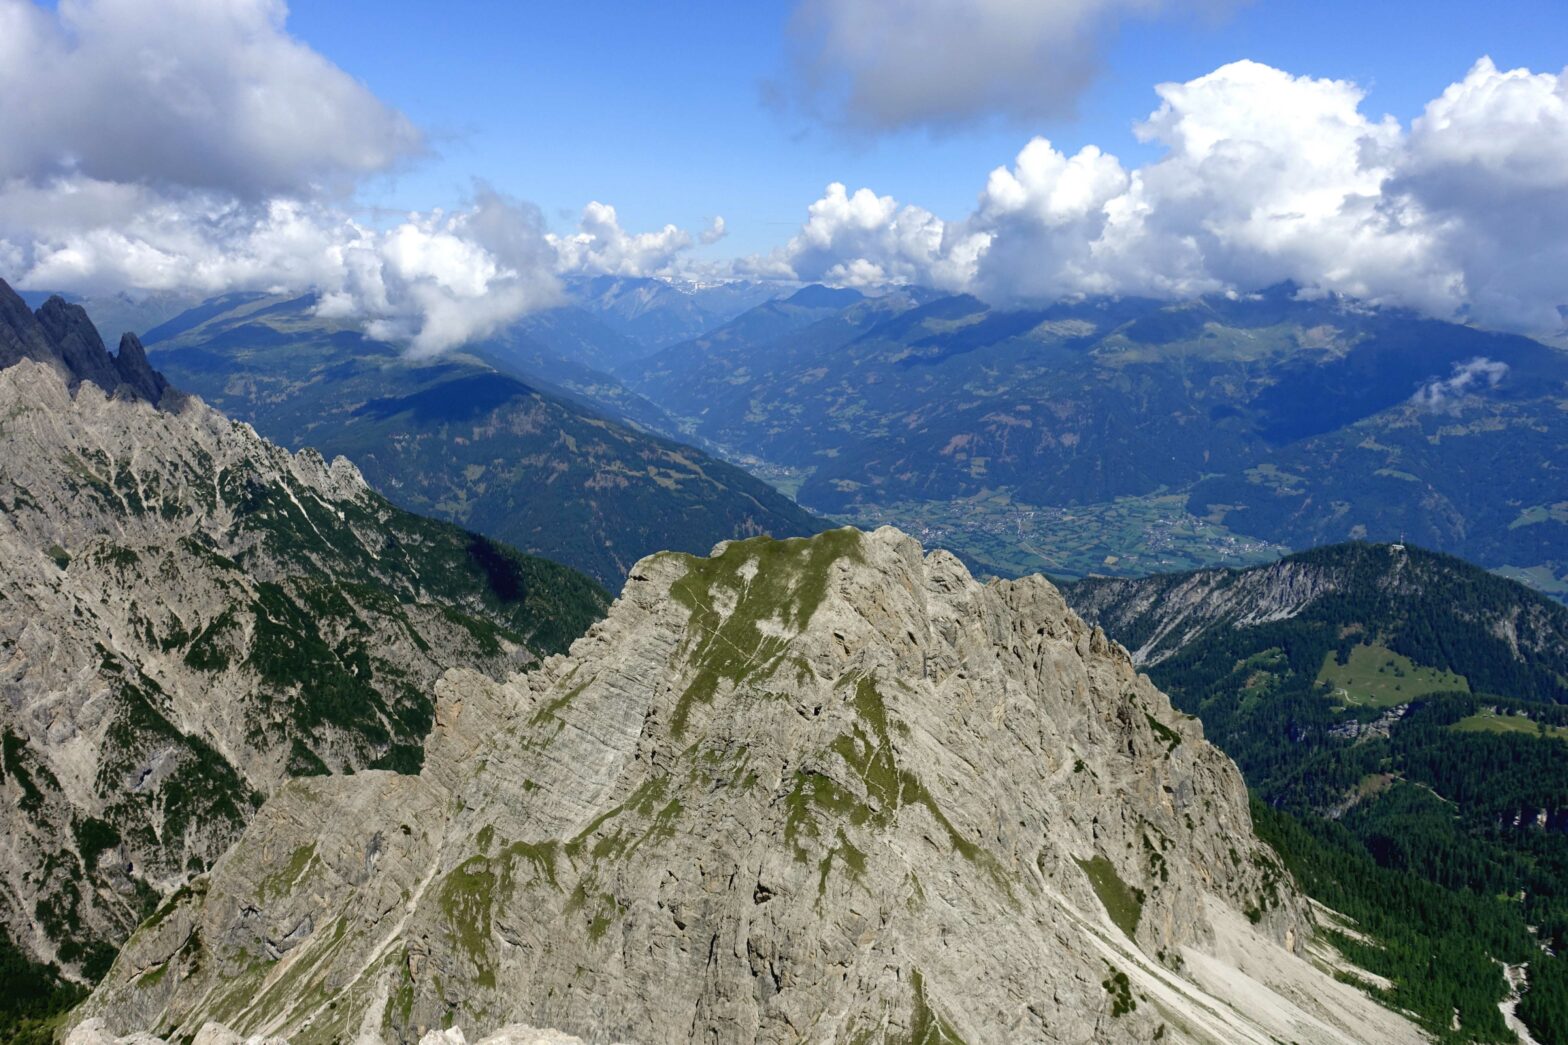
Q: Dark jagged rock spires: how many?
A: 3